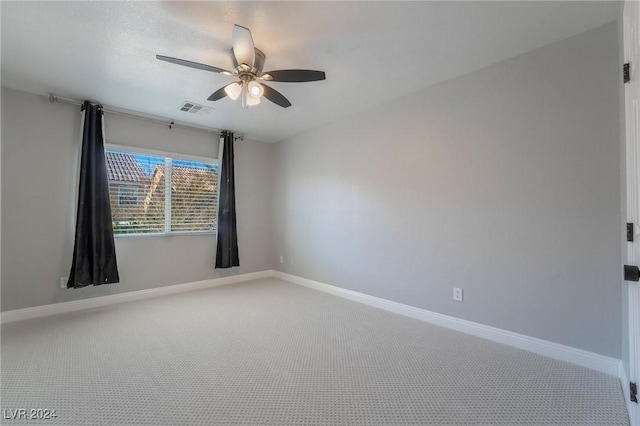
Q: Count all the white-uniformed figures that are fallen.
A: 0